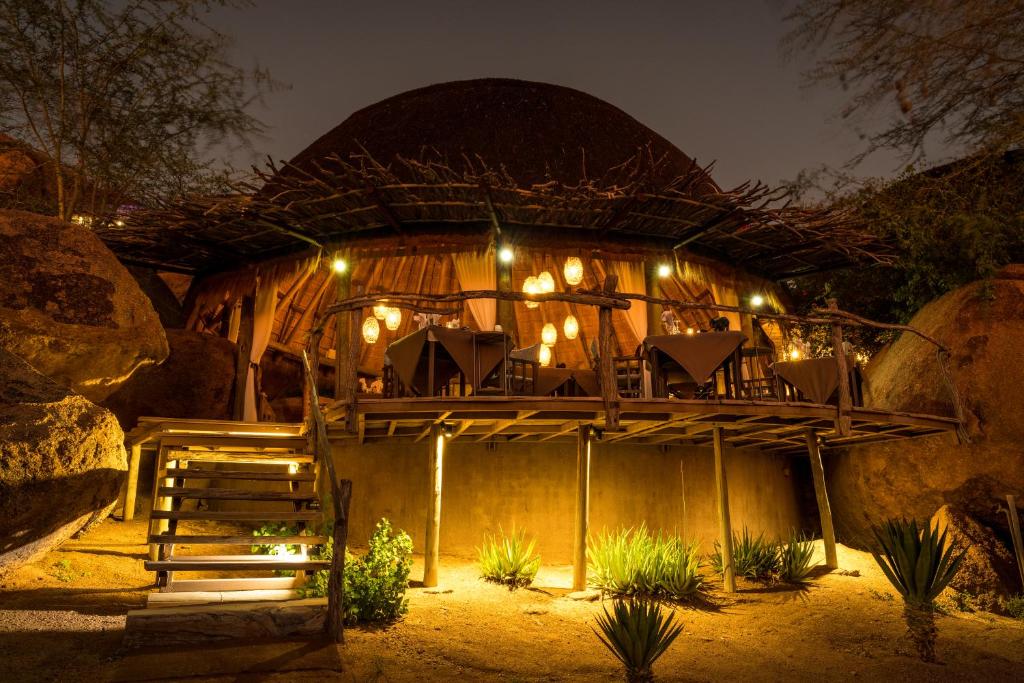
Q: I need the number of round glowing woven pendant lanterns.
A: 9